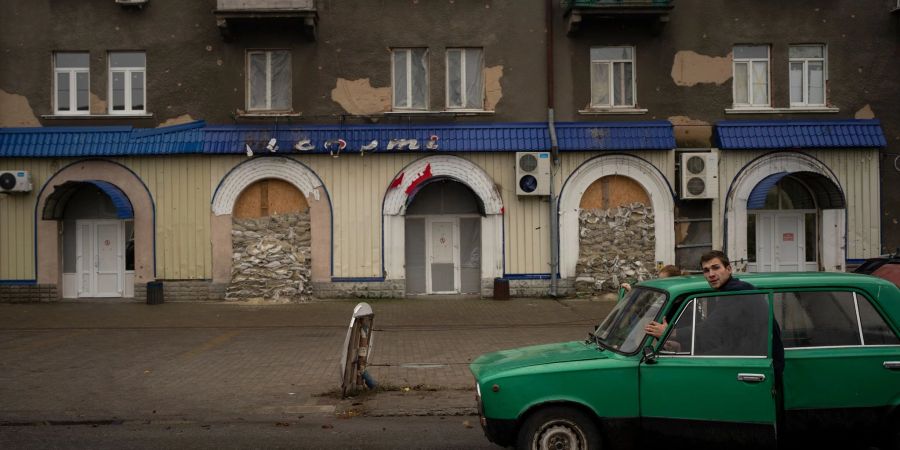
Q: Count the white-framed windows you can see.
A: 8